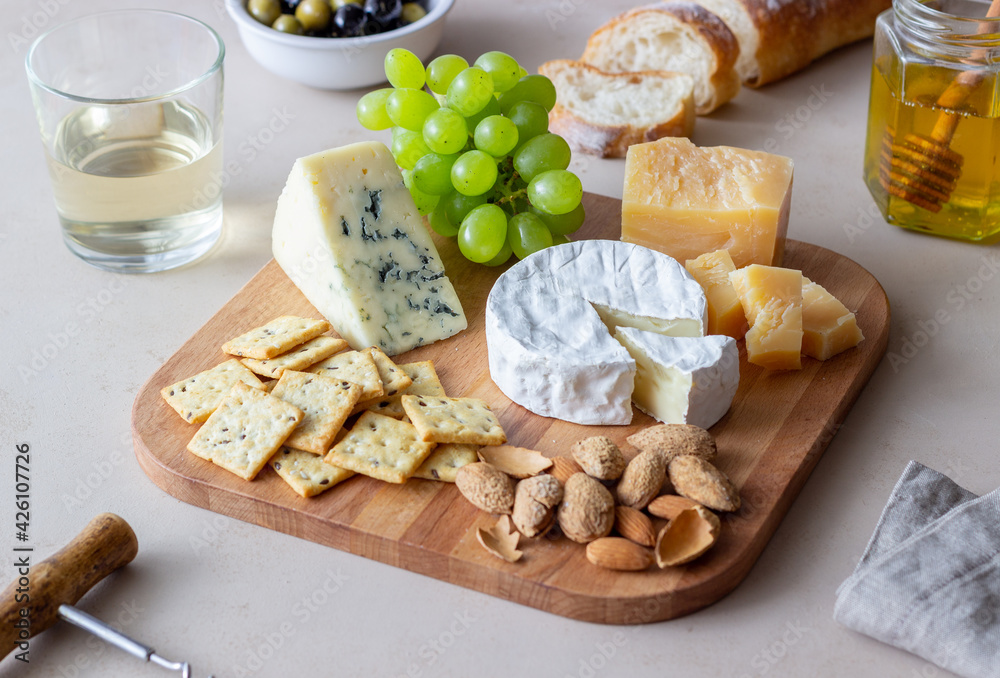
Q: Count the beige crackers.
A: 12